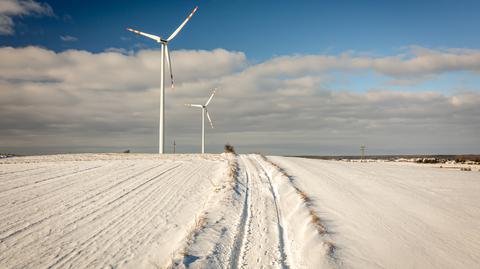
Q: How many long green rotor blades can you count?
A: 0